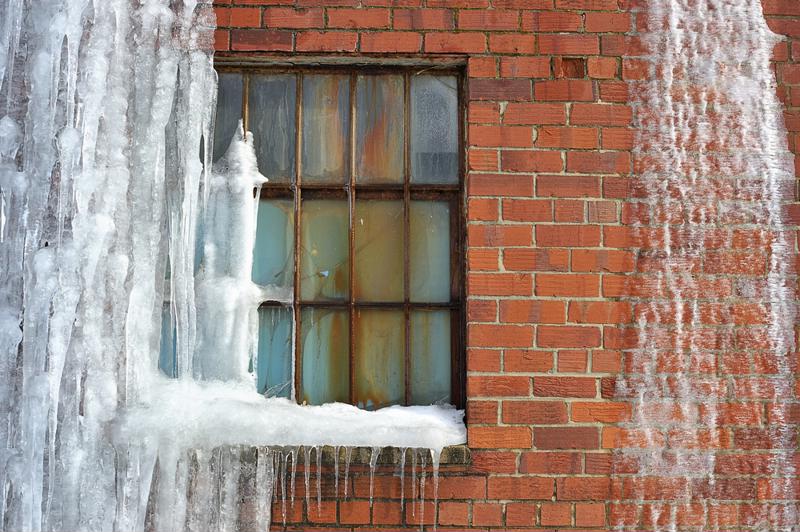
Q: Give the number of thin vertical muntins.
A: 4